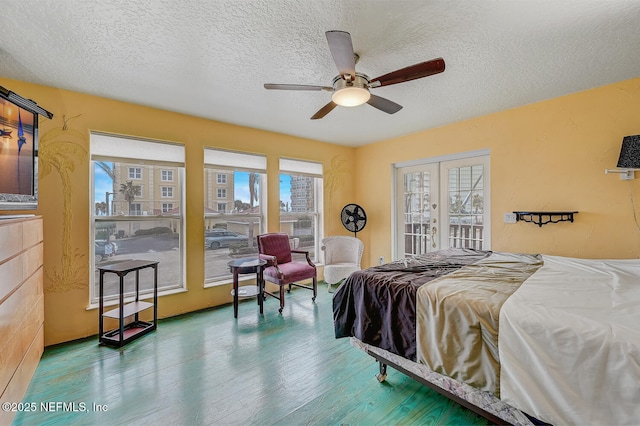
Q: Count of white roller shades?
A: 3